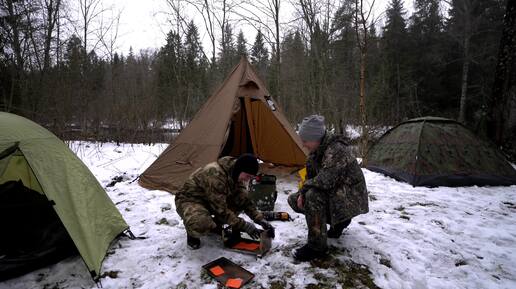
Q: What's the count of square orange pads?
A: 2